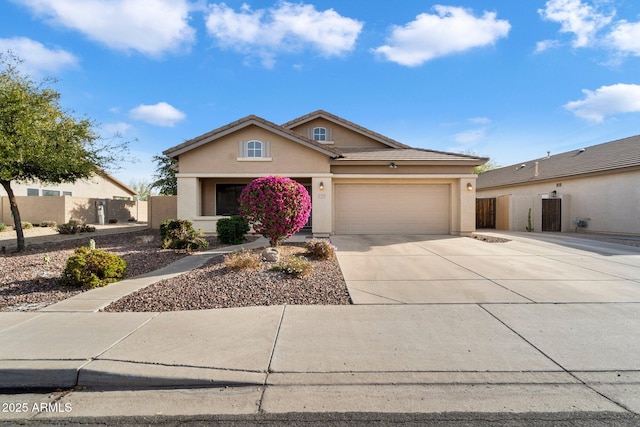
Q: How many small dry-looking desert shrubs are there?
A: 3